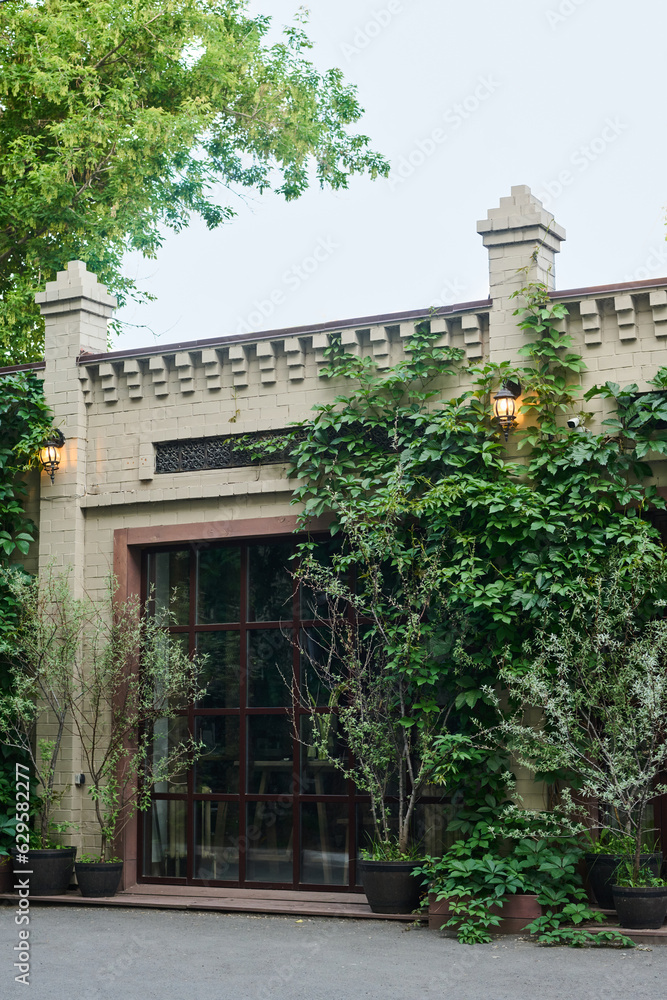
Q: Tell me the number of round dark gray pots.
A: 5